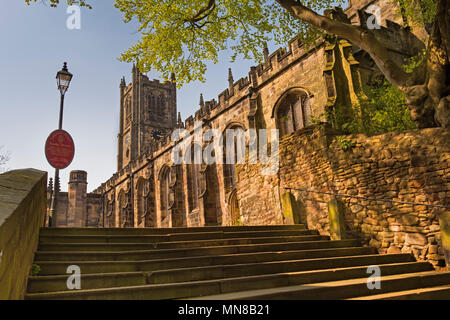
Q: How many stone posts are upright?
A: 3